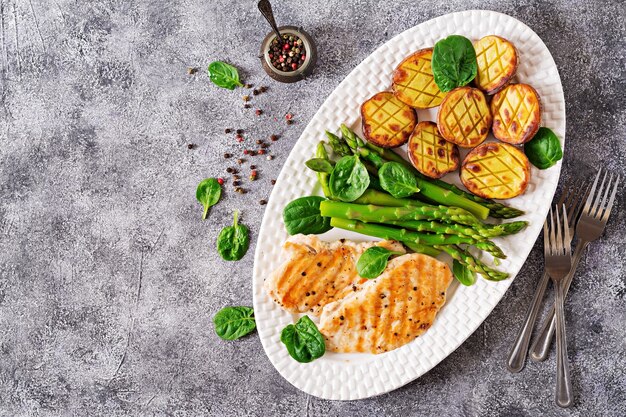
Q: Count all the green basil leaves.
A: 12